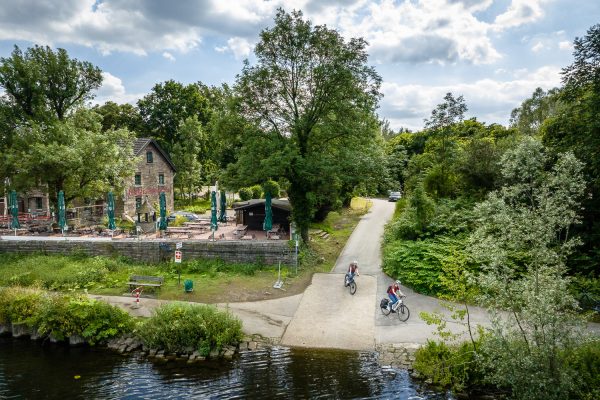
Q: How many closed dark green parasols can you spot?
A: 7